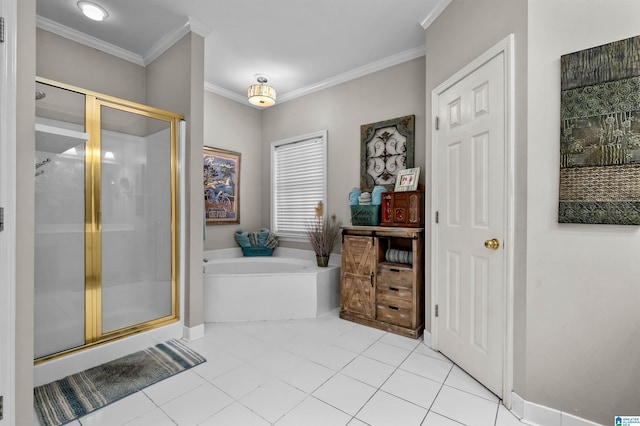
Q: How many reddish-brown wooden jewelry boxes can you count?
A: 1